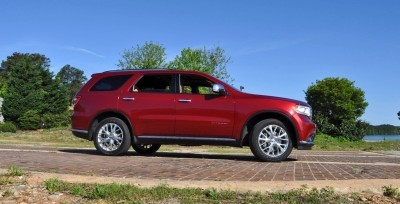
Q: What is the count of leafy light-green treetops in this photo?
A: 2